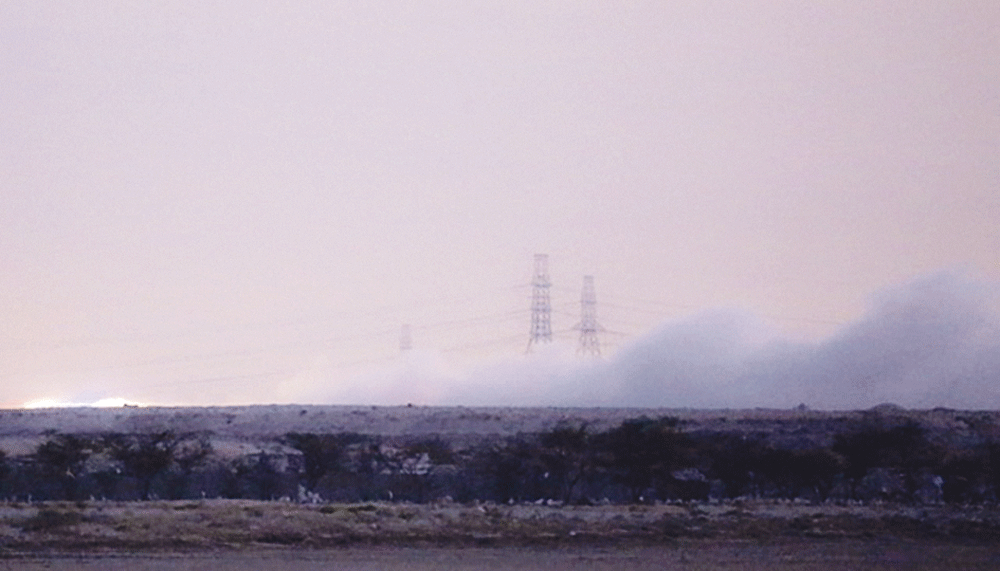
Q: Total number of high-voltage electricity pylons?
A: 3